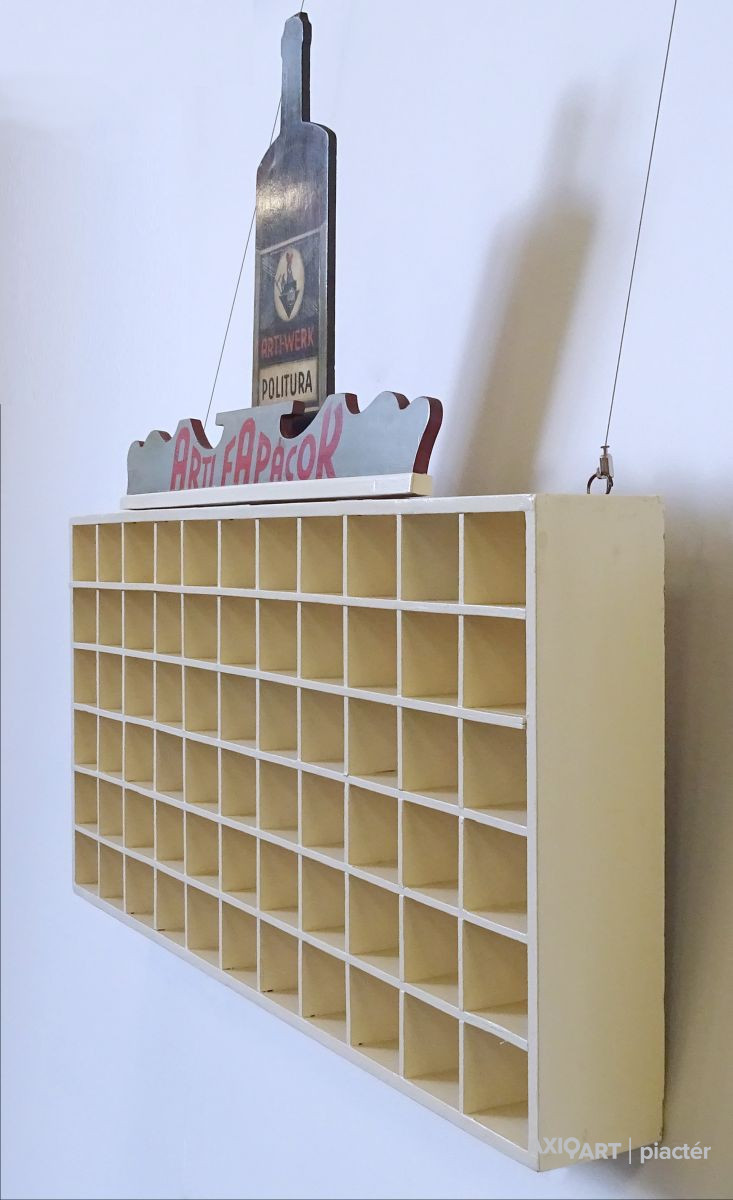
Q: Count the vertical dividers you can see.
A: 10